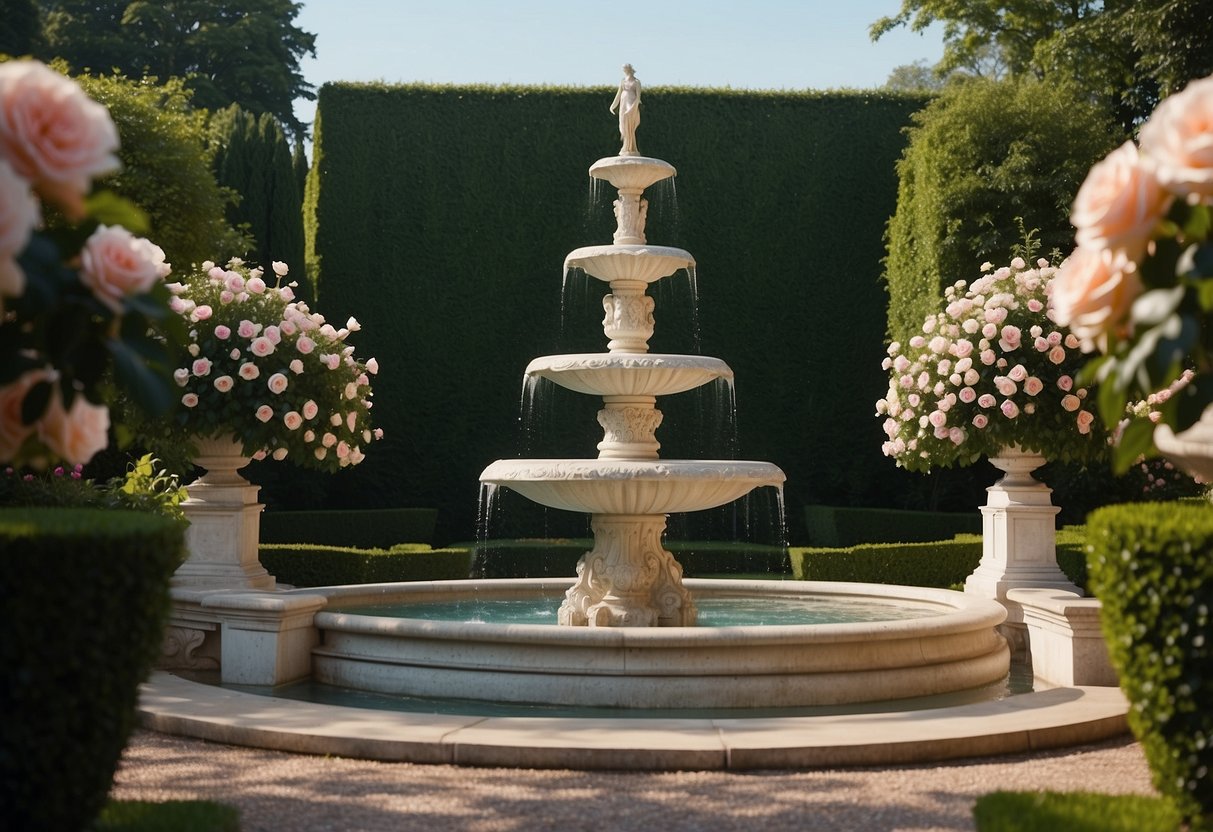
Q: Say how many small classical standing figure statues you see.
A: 1